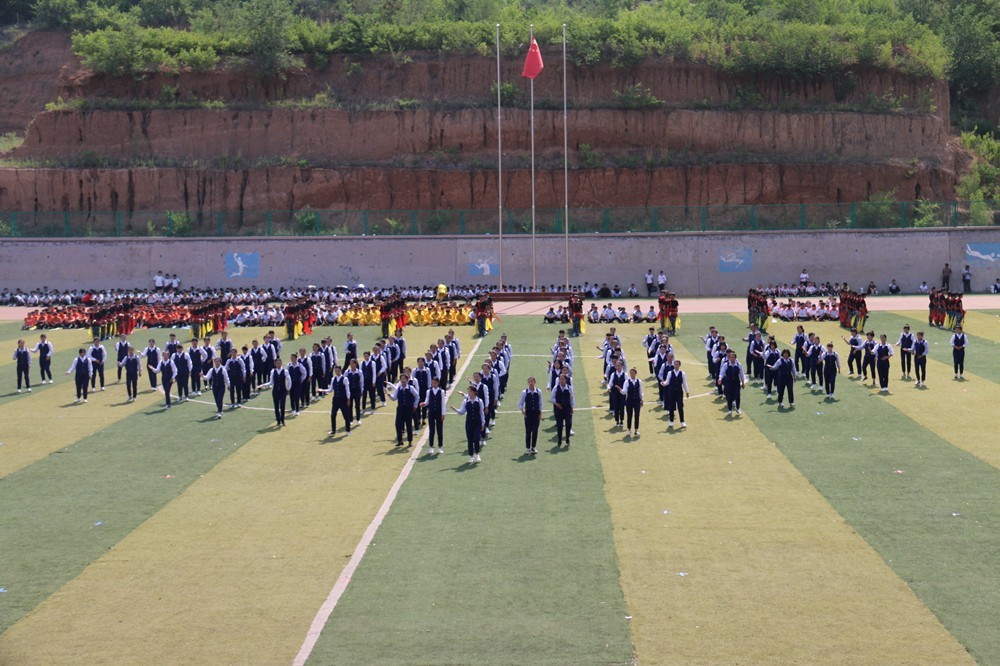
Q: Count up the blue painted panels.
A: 4